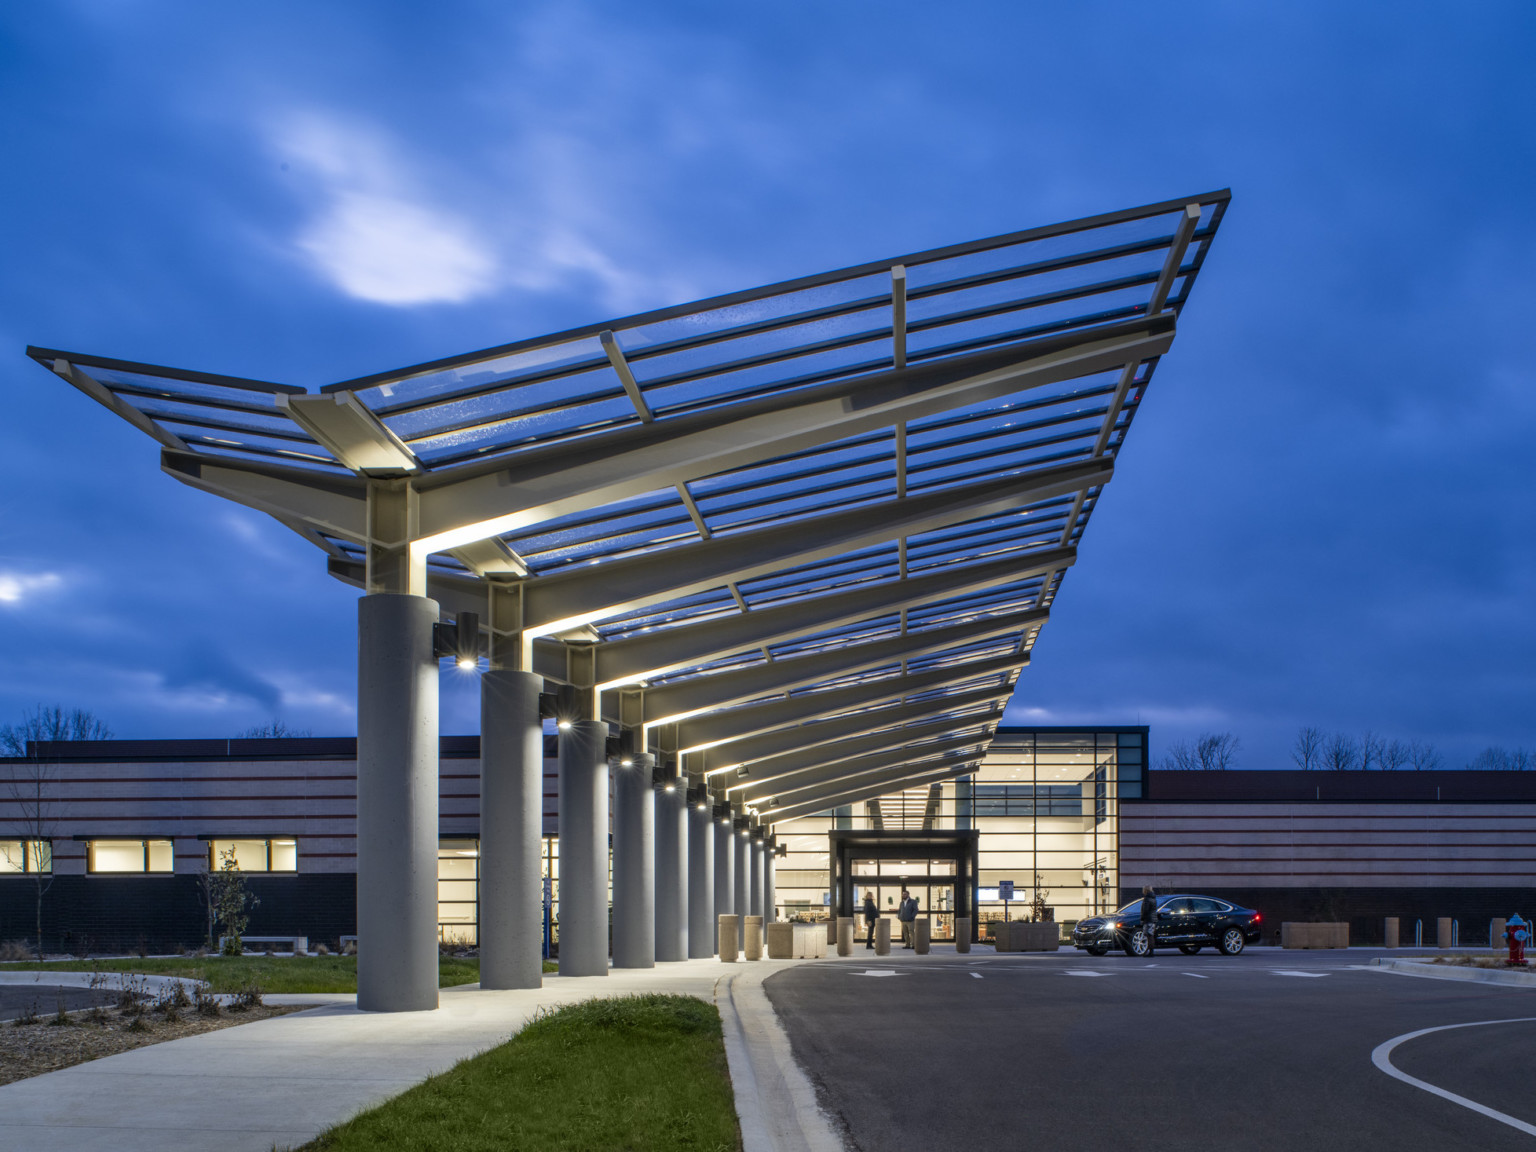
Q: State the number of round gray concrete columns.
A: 10